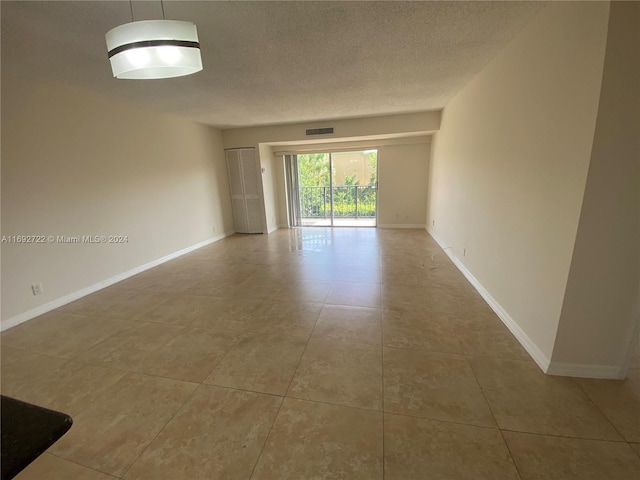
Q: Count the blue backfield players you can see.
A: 0